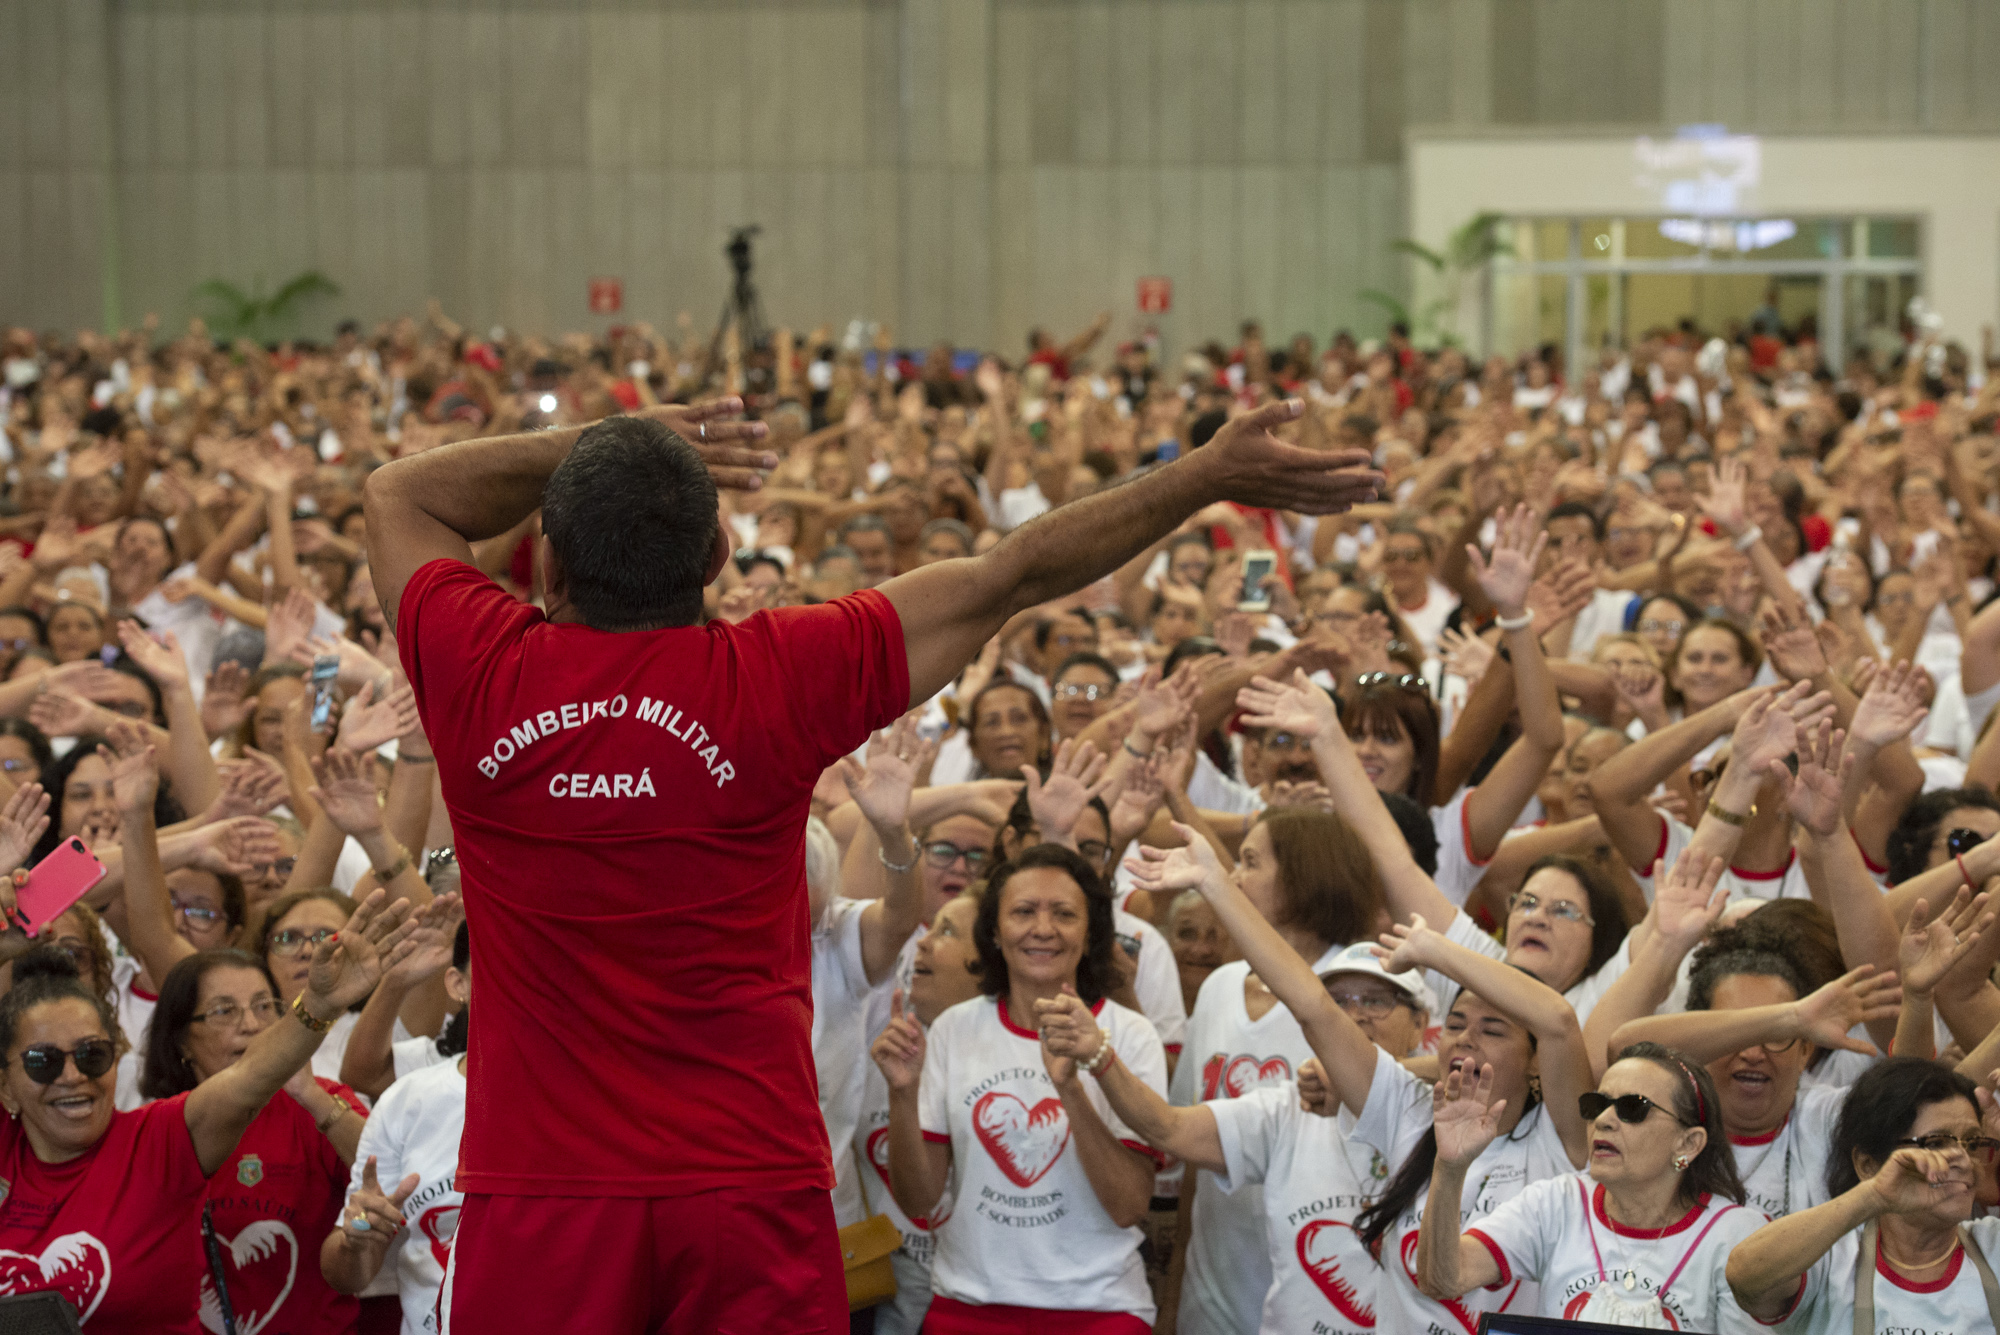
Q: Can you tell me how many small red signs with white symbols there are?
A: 2